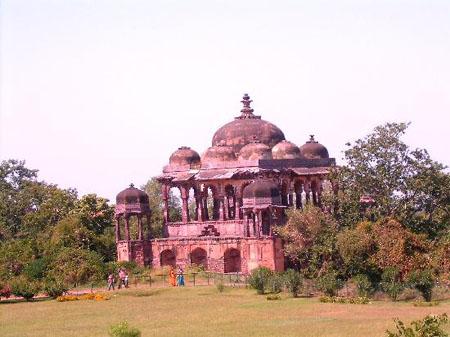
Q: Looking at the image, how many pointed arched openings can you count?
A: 3